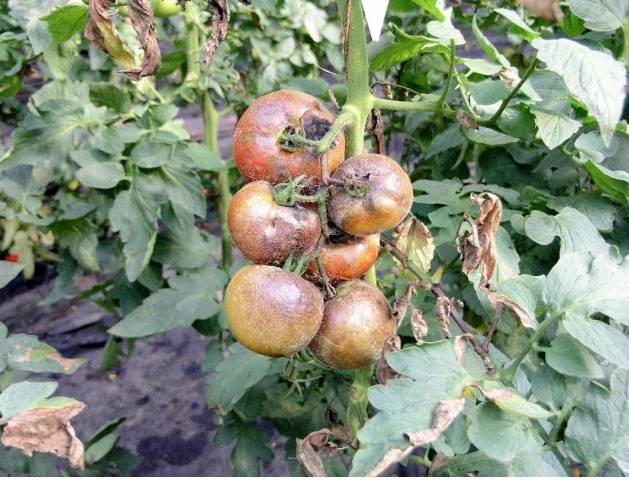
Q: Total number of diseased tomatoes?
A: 6